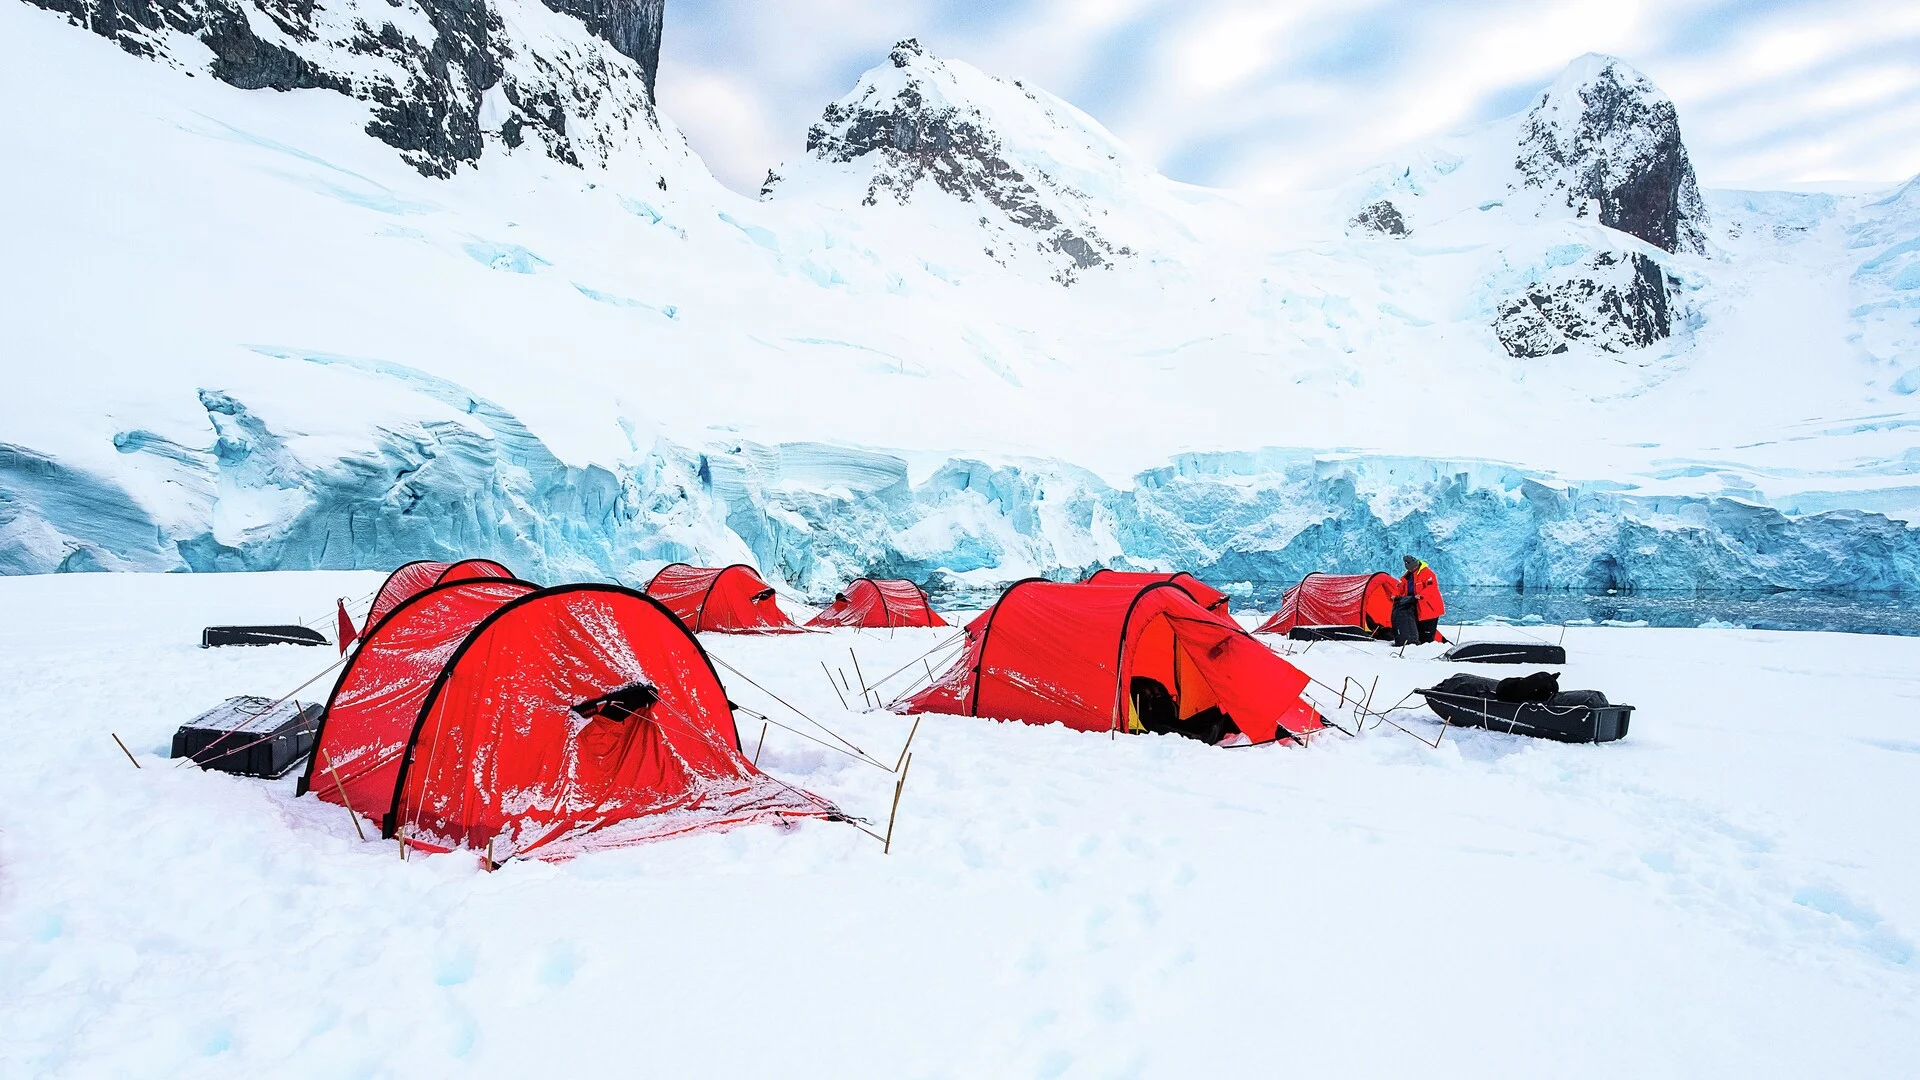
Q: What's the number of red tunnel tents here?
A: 7